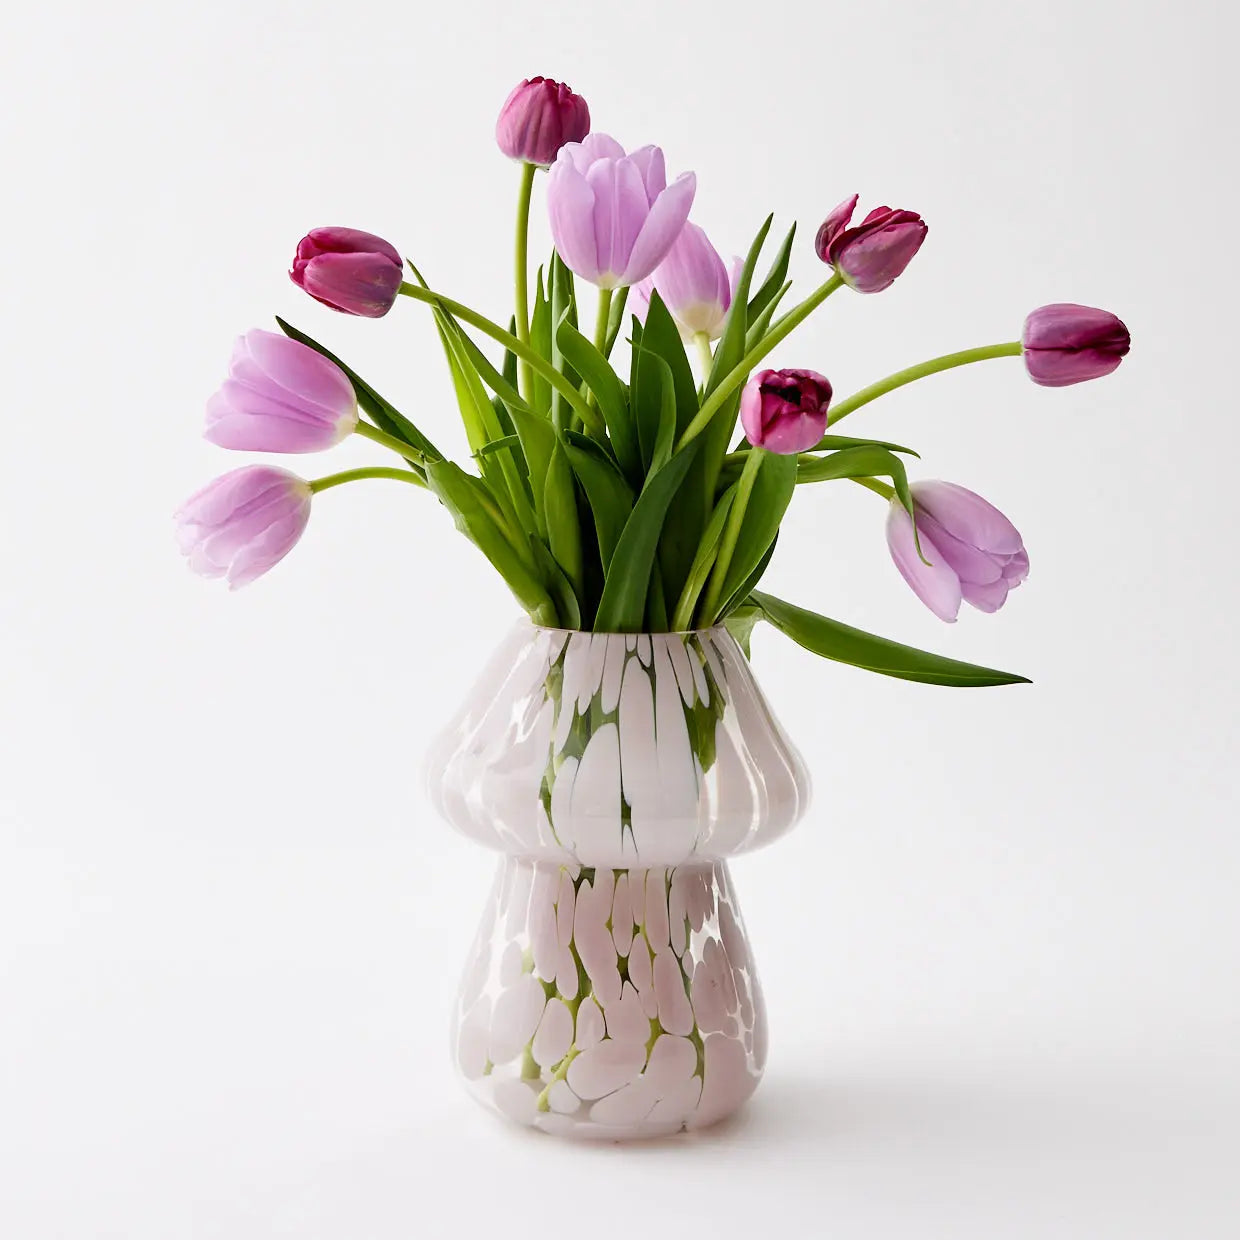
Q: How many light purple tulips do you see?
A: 5